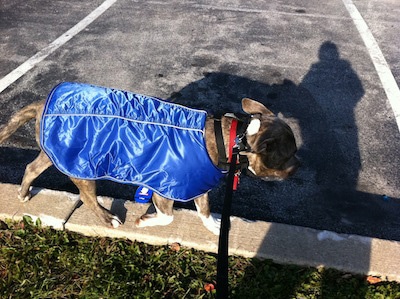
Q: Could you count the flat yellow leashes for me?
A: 0